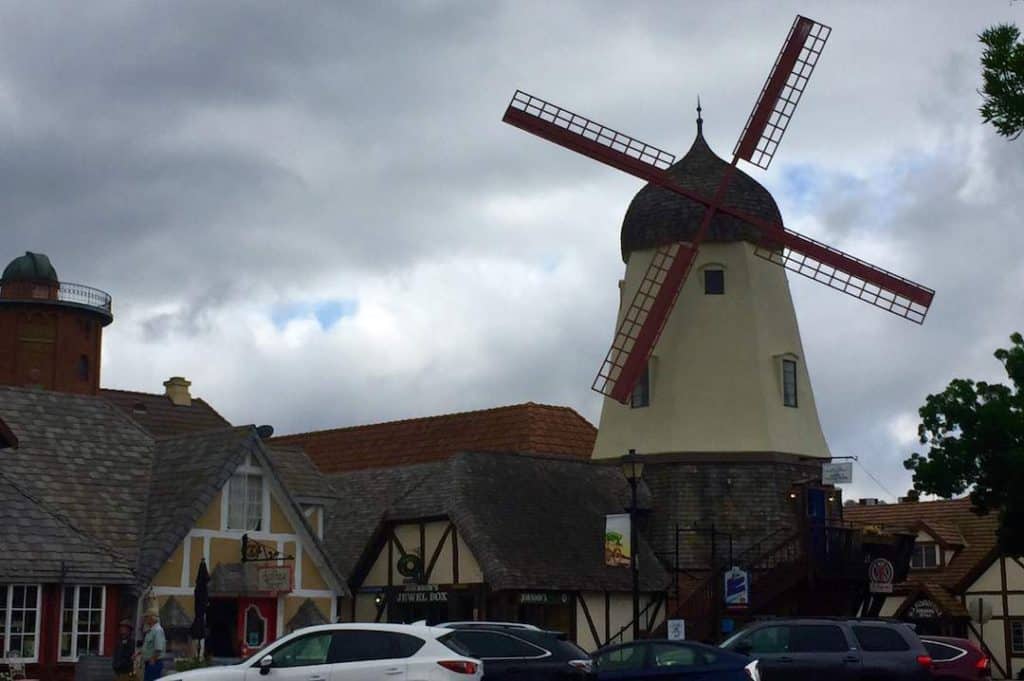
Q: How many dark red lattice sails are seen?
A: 4